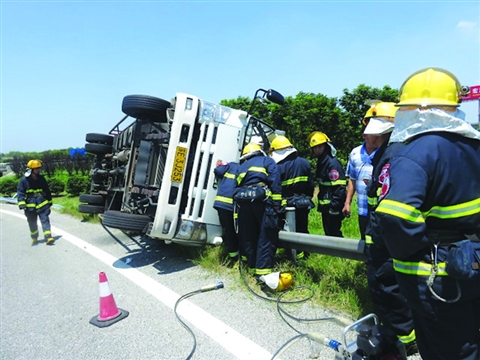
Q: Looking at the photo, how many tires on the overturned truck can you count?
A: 6